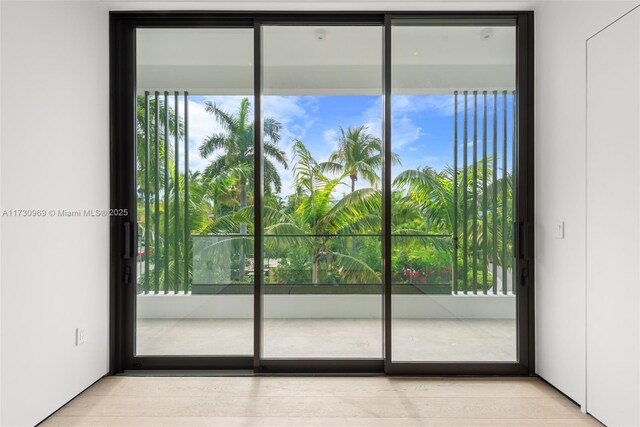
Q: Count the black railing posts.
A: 12